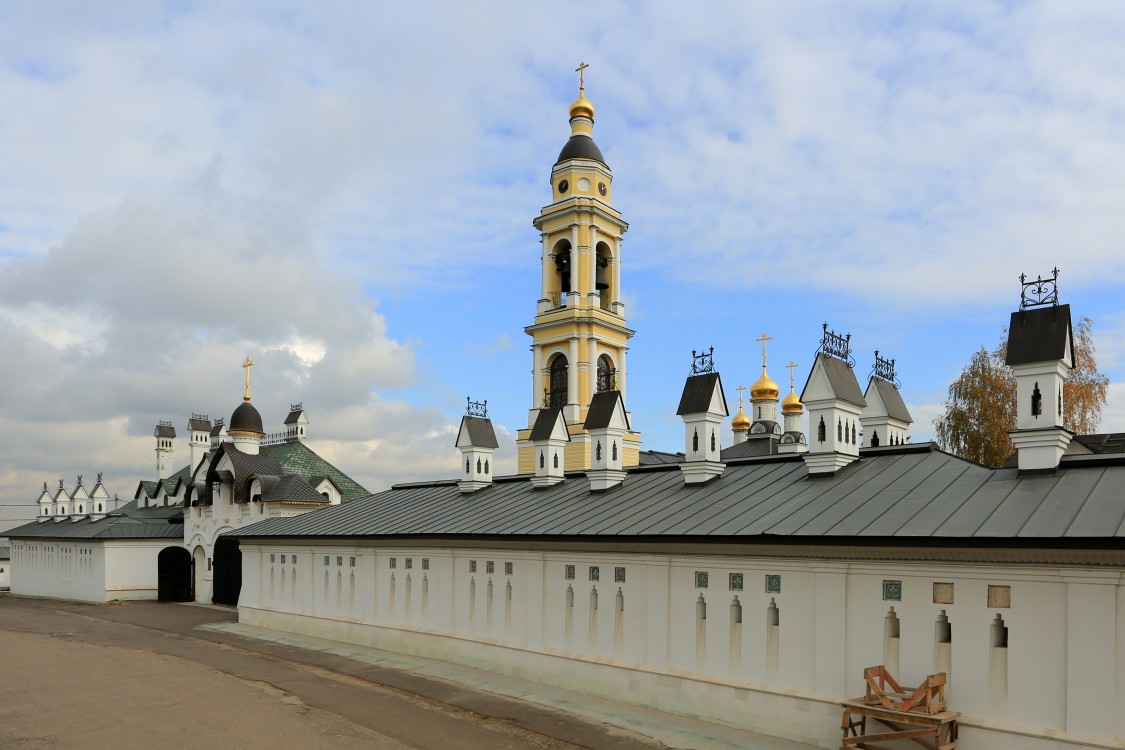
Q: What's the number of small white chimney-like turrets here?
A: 15